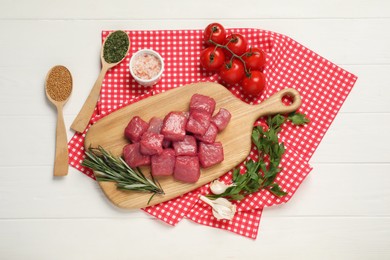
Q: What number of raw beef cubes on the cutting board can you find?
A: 13